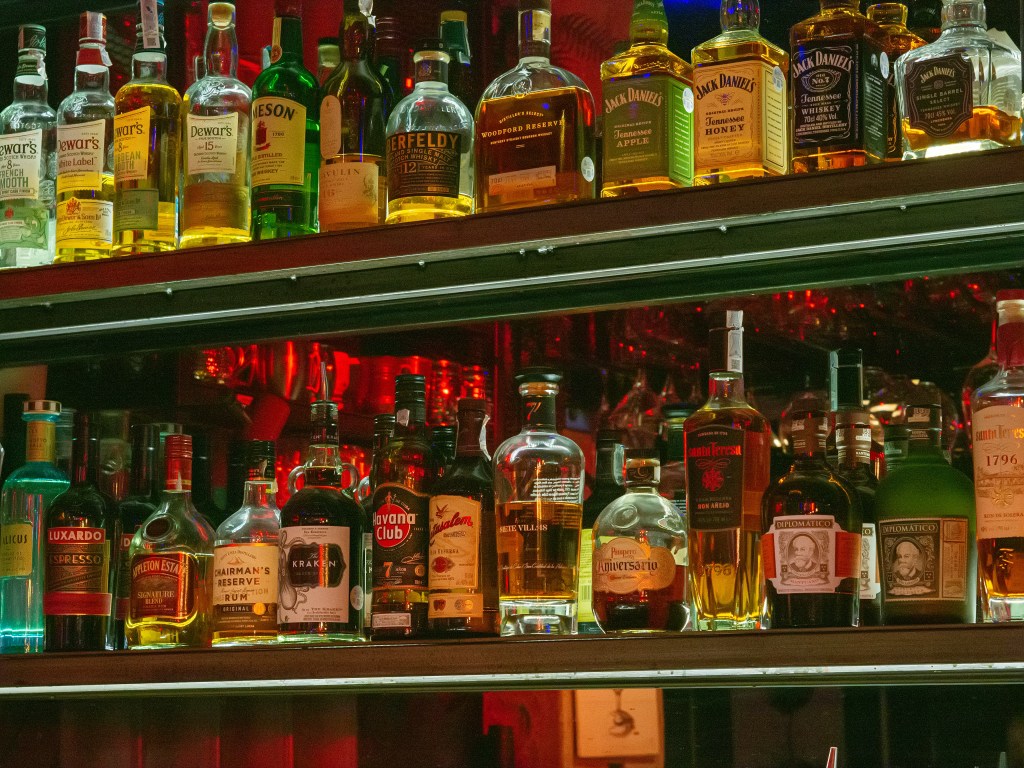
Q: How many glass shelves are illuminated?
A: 2